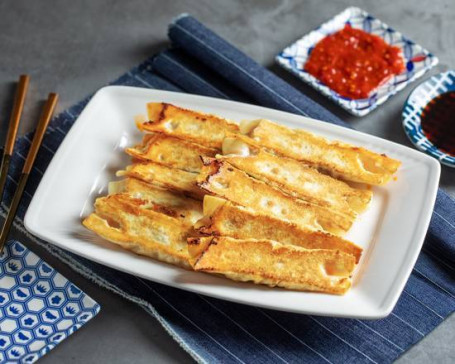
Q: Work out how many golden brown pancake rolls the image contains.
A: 10